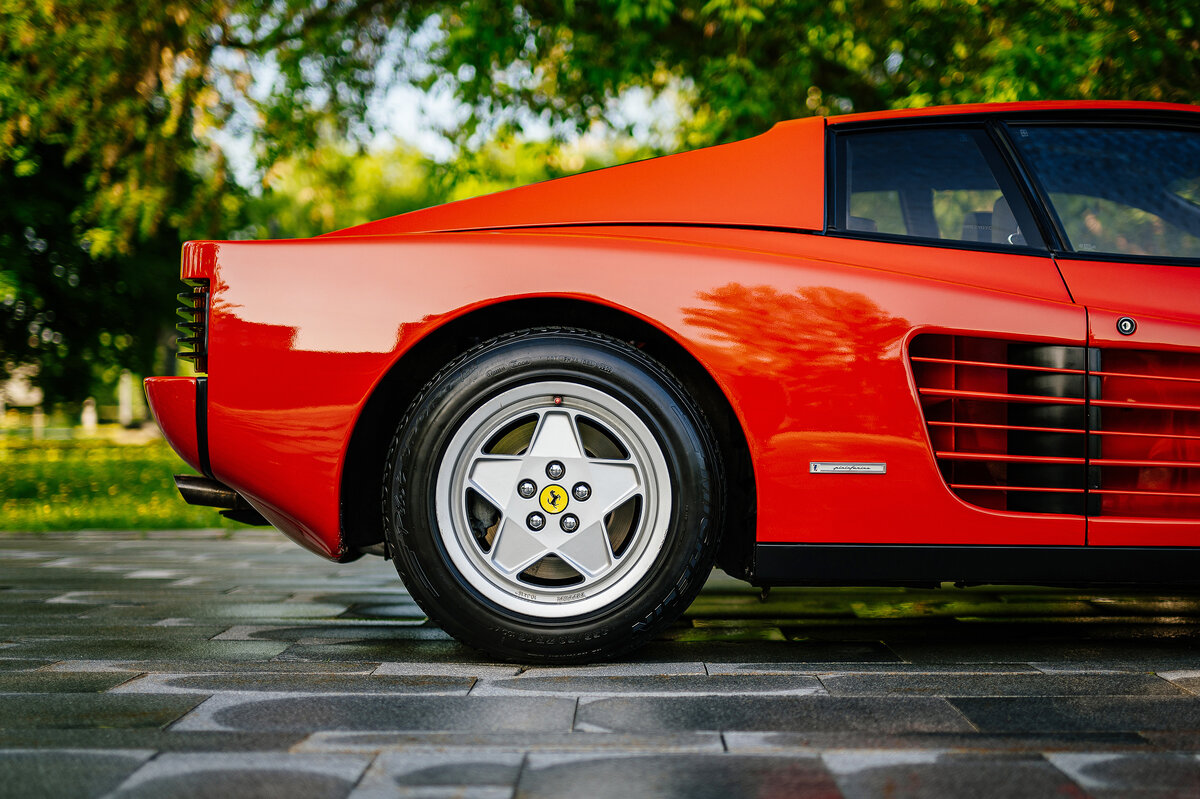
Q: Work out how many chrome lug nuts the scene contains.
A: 5